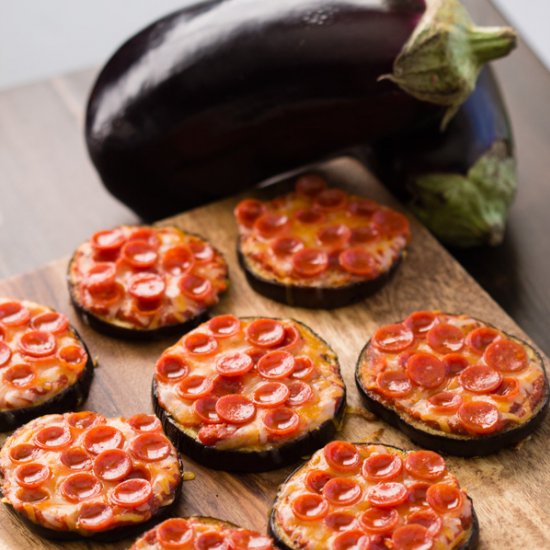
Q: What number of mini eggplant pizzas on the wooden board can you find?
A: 8